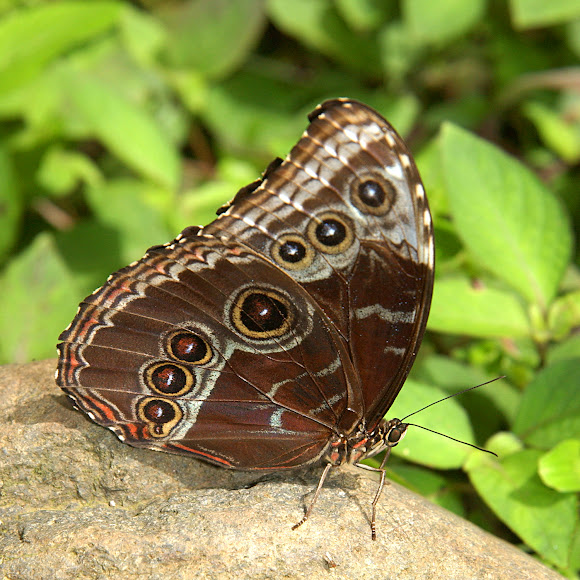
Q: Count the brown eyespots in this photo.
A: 7